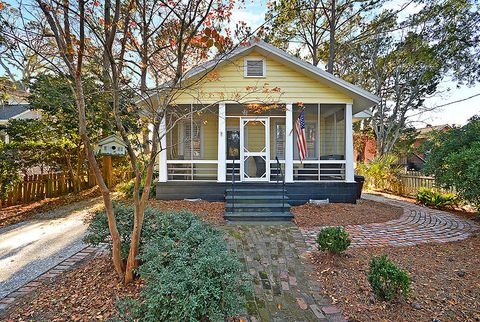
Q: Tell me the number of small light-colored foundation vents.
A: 2